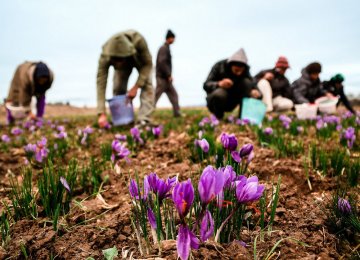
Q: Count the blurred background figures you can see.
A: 7